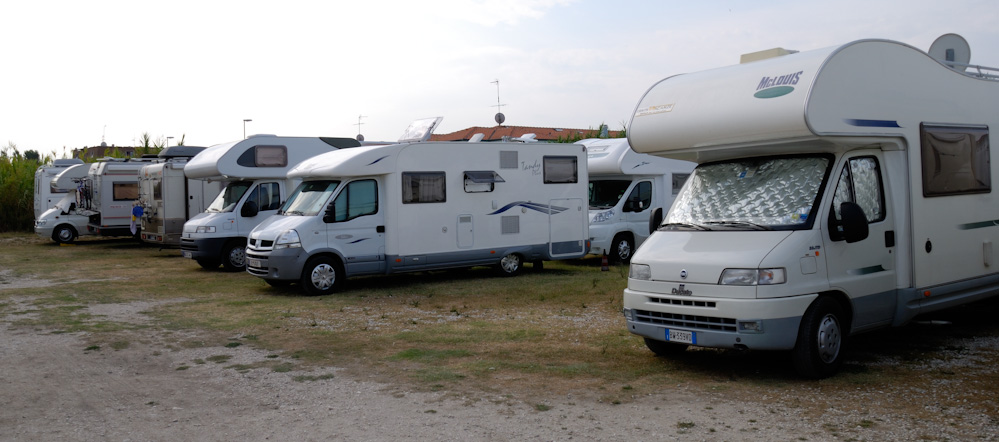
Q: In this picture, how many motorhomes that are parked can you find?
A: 8